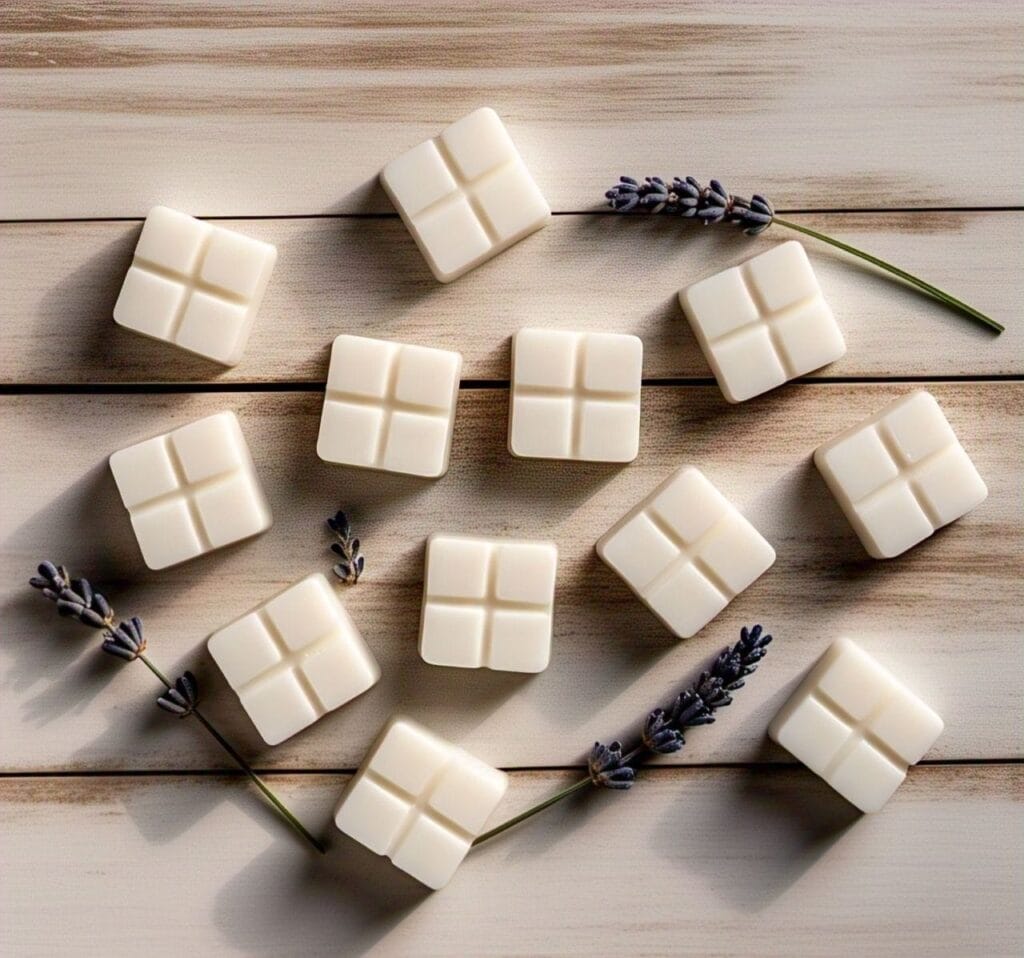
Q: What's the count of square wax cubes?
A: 12